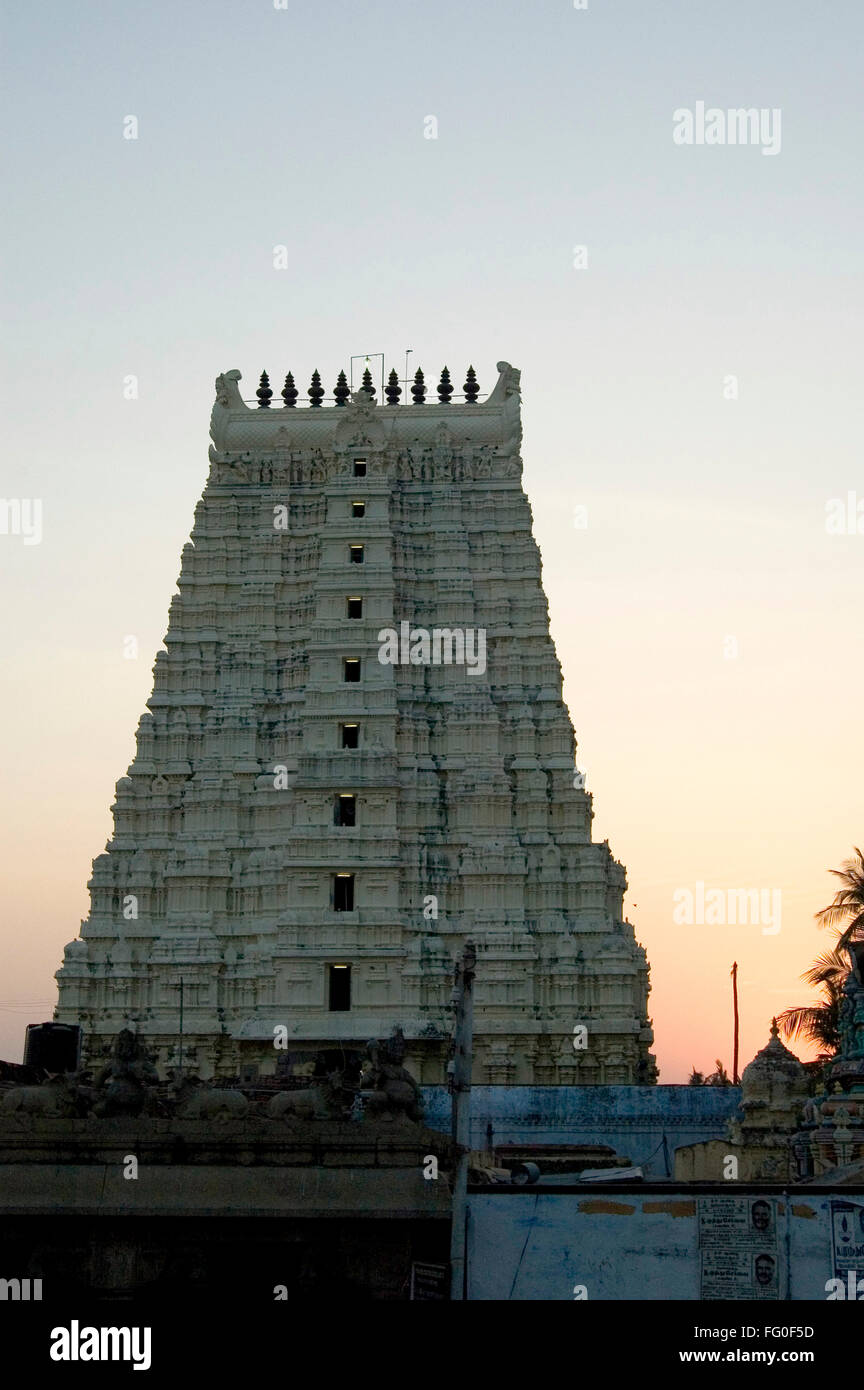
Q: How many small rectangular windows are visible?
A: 9